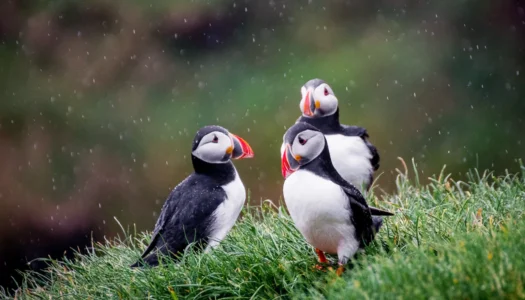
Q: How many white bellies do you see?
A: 3